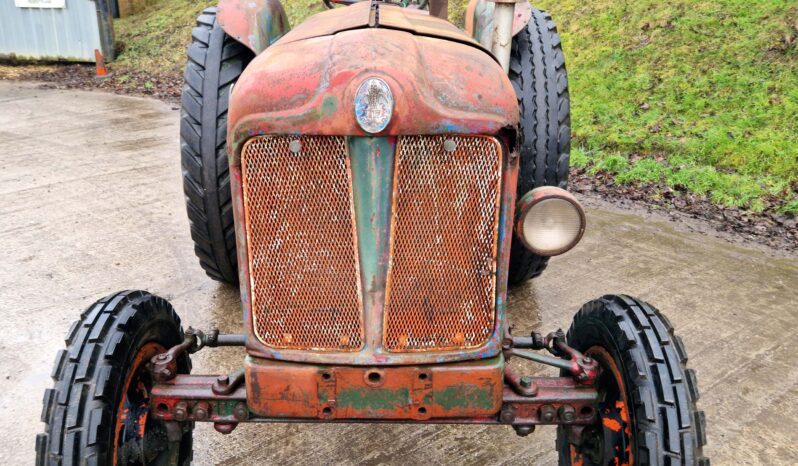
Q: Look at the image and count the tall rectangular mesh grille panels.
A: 2